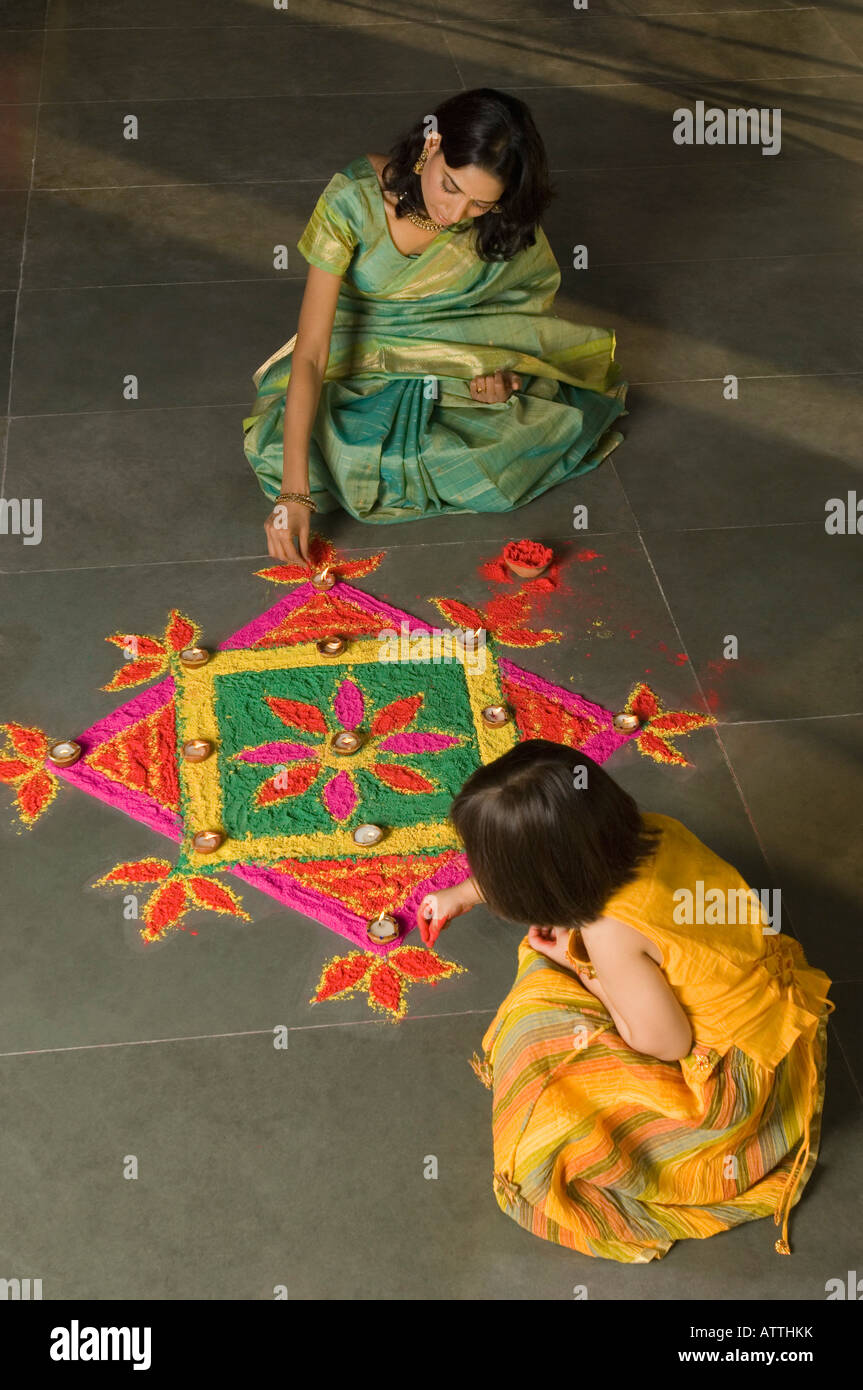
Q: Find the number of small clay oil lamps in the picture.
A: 12